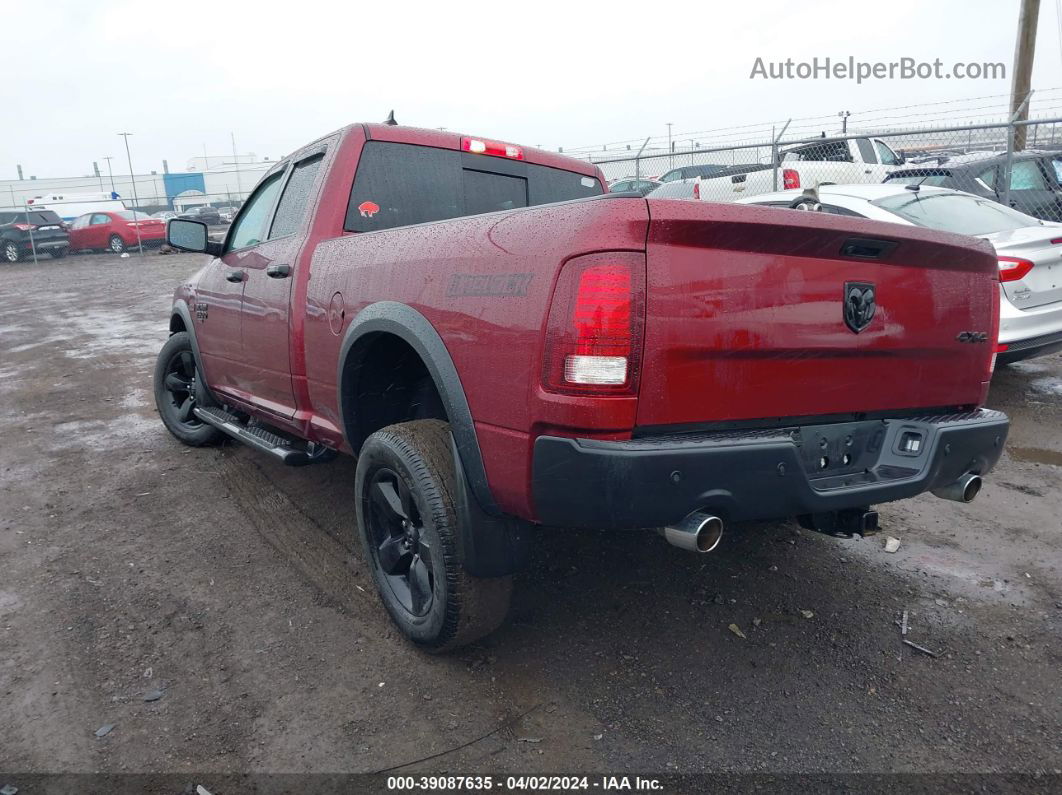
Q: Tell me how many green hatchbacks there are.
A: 0